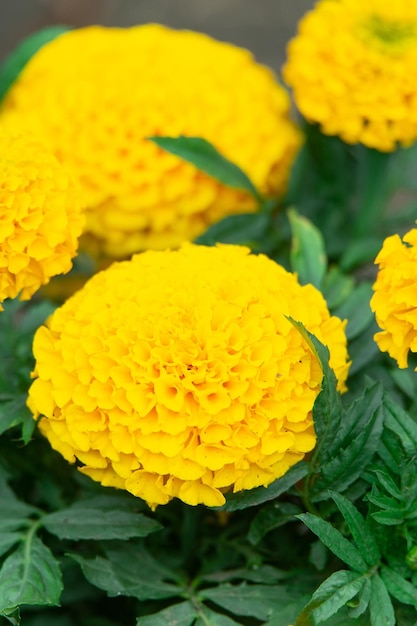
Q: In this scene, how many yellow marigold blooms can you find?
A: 5